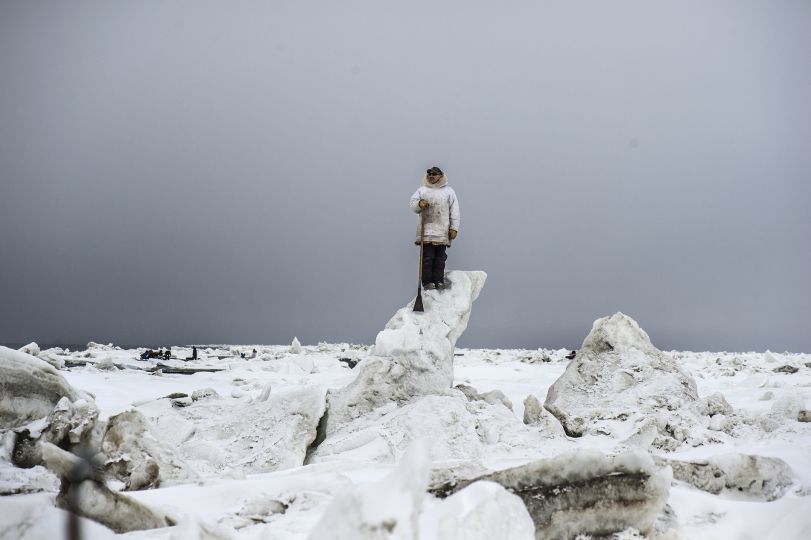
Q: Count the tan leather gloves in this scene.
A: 2